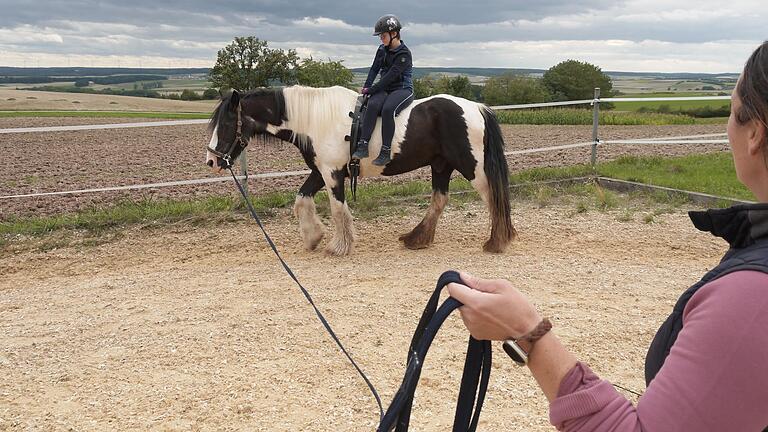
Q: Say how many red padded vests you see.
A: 0